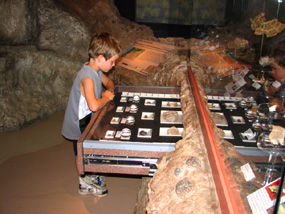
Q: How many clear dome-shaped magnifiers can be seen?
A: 4